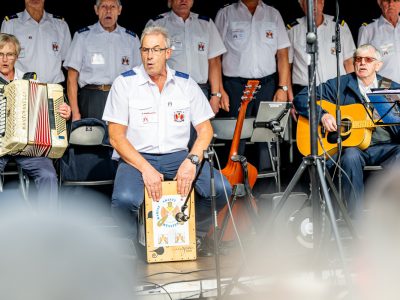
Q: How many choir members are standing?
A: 6